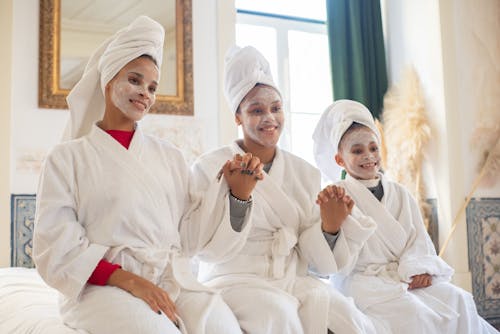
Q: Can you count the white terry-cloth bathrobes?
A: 3